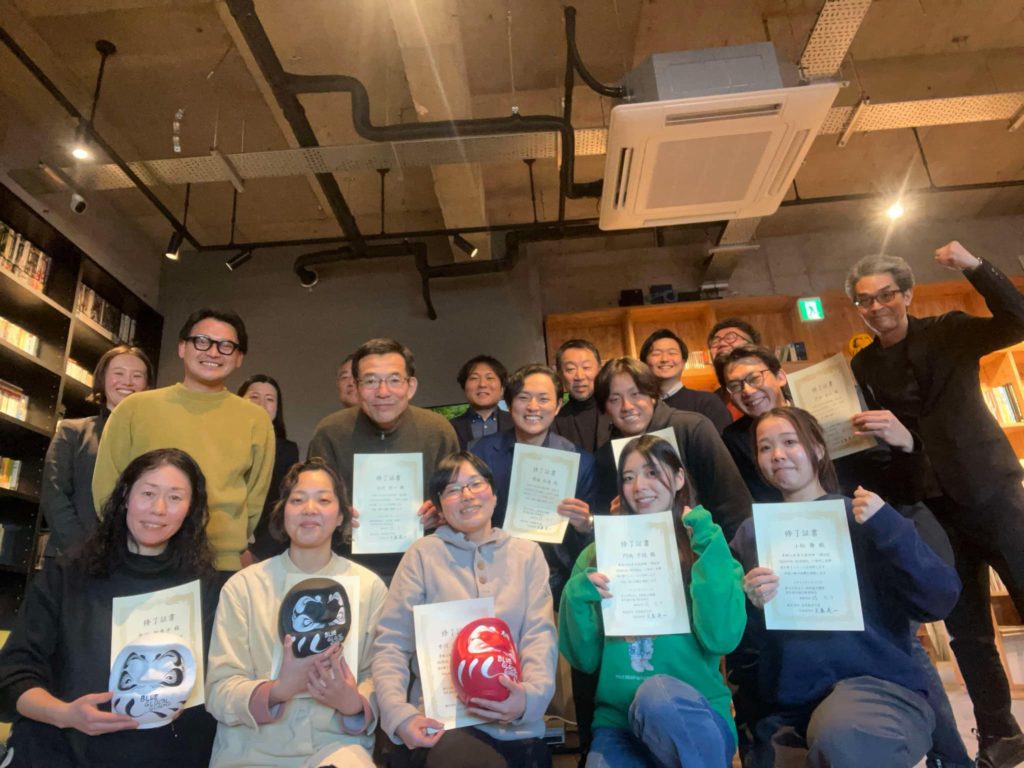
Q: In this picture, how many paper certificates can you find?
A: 9